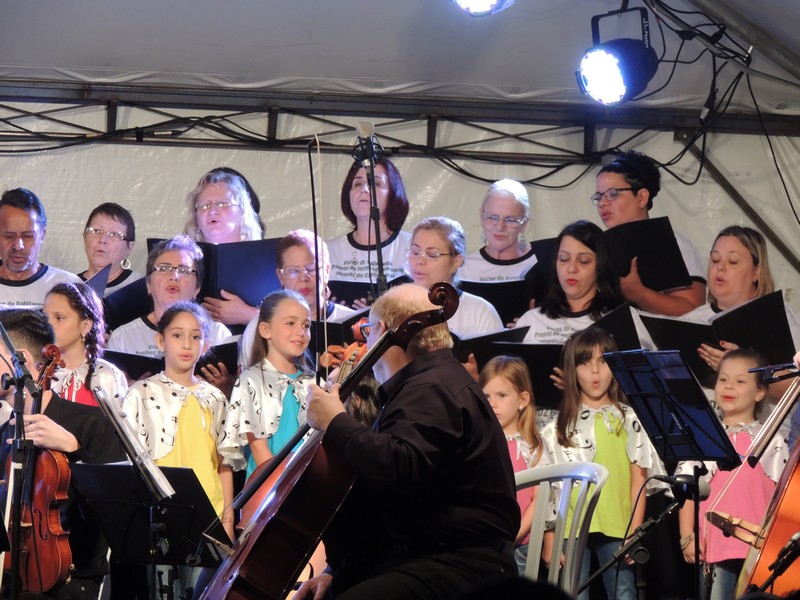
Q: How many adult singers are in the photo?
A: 11